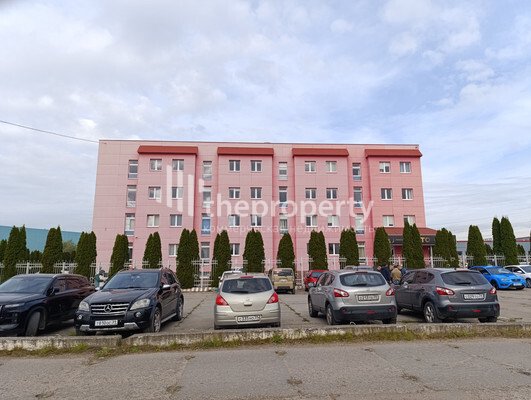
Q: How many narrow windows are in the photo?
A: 15